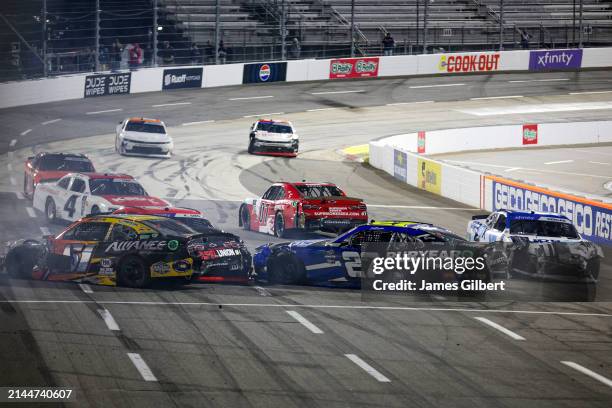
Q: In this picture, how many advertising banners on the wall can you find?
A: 11